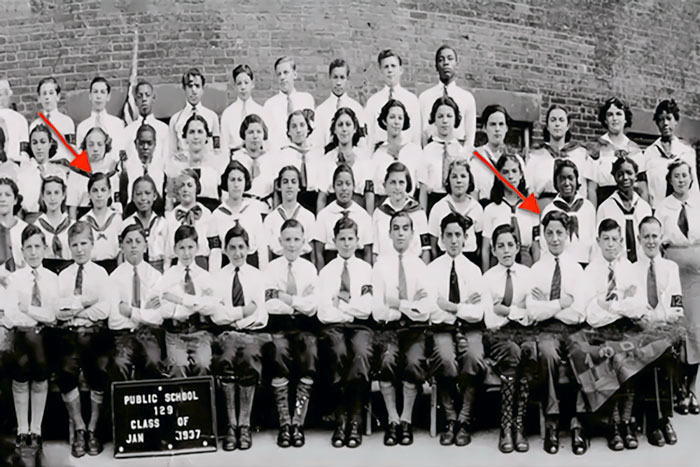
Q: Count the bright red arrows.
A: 2